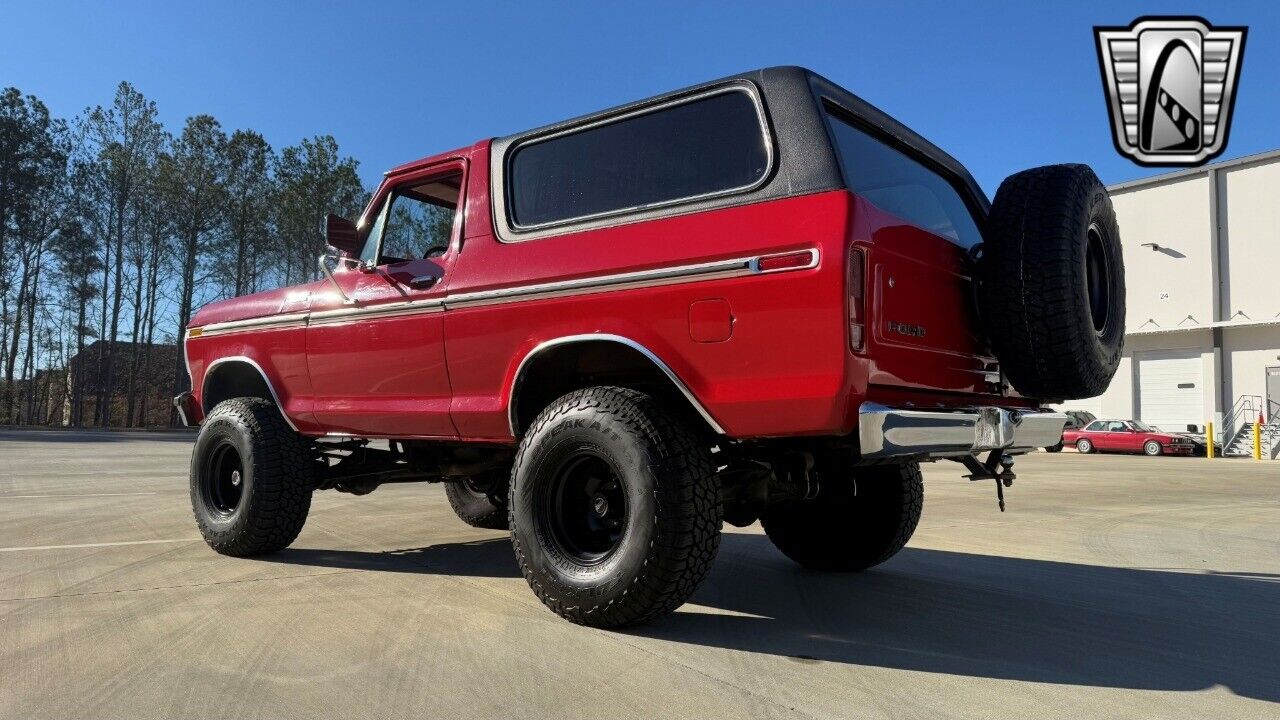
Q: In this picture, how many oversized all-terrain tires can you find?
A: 5